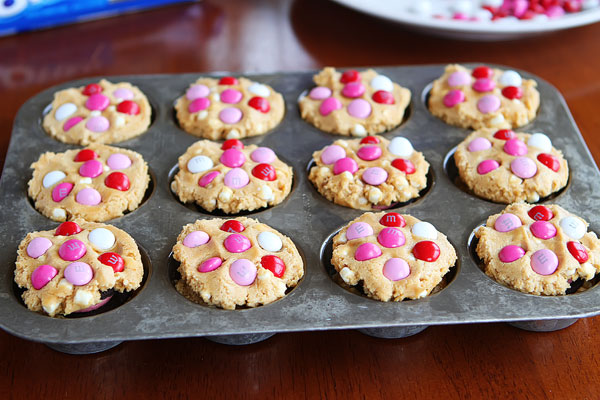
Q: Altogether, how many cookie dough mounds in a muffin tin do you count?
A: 12